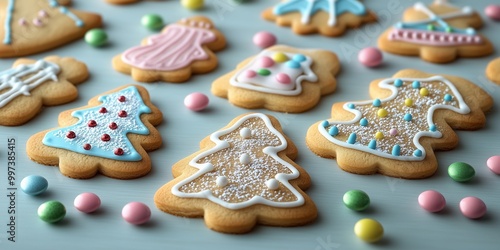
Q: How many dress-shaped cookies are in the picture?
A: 1